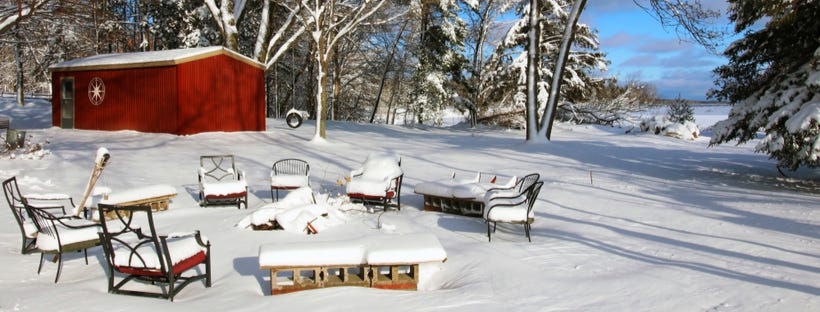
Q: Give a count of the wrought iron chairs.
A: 8